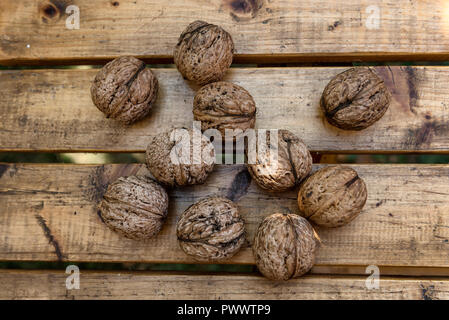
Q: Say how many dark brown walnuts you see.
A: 10